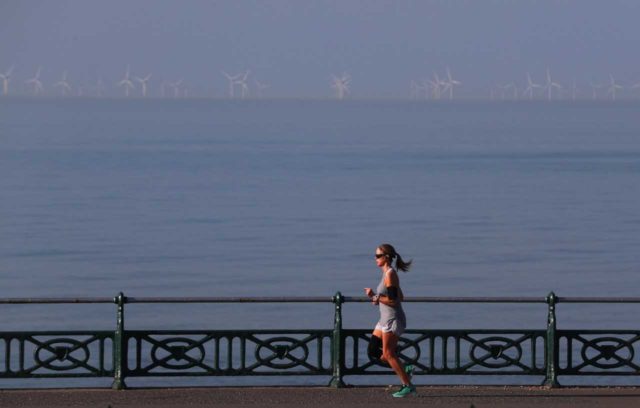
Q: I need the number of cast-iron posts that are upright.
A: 3